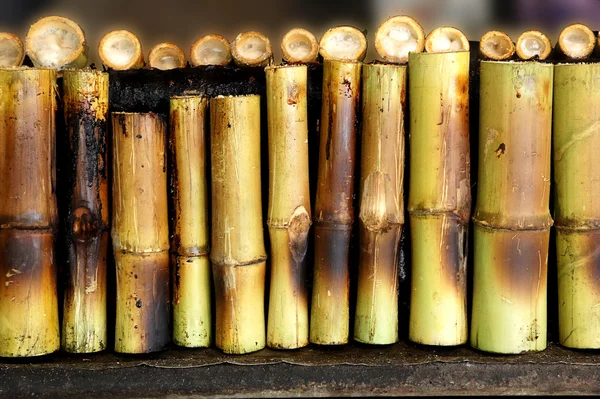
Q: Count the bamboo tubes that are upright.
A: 11